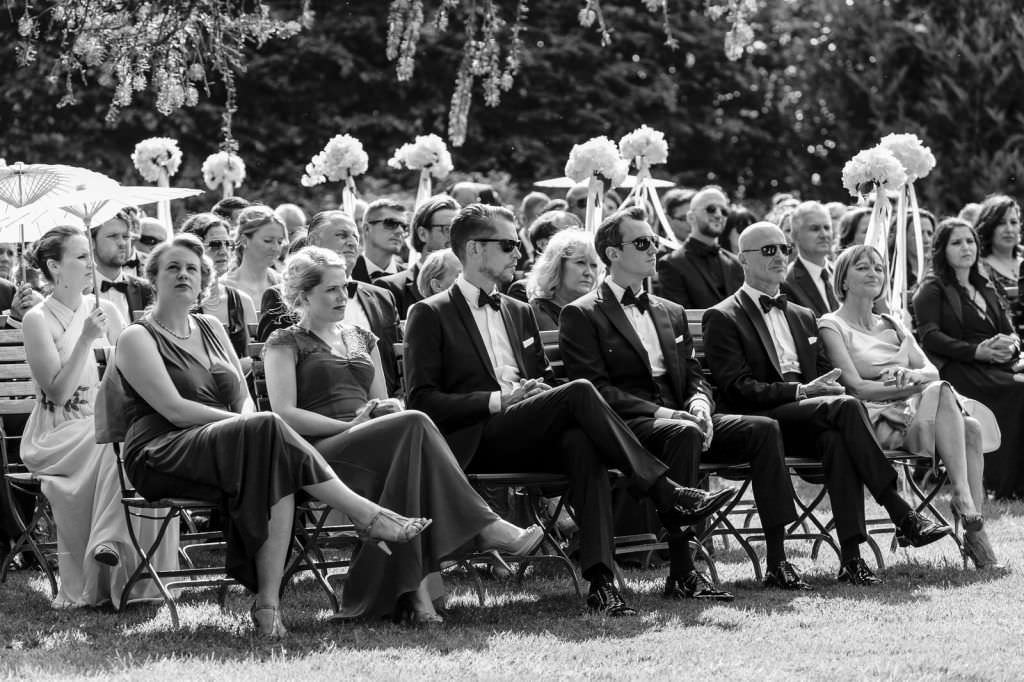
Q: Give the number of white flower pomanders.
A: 8